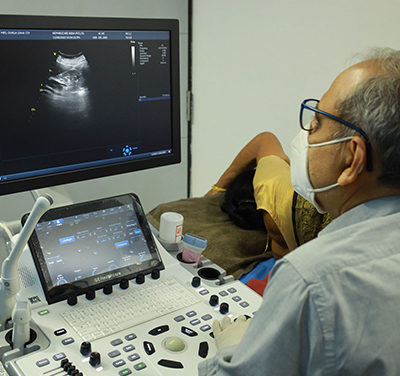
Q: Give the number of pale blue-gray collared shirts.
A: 1